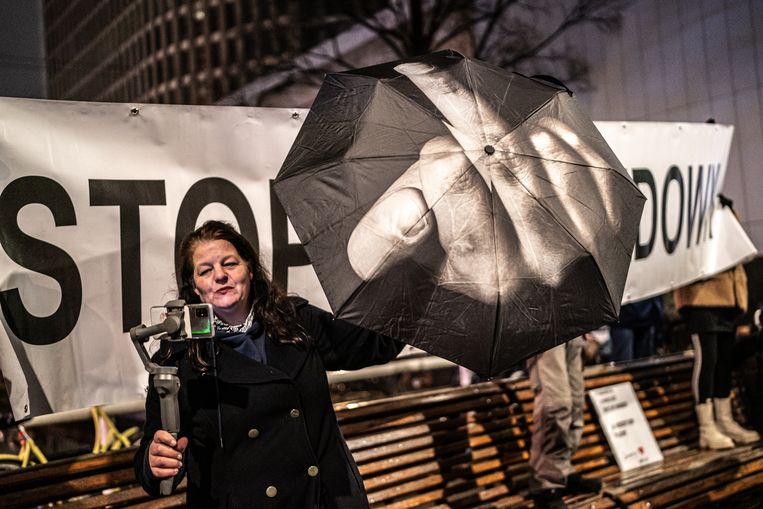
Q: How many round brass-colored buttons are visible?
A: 4